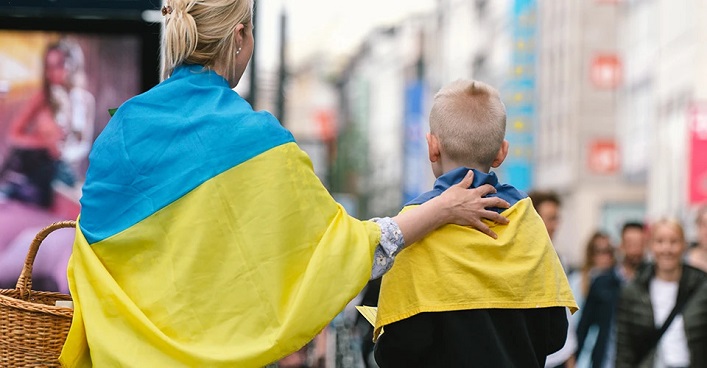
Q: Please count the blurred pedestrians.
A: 5